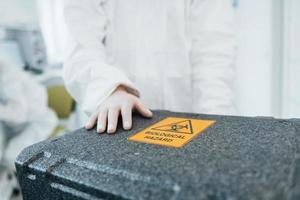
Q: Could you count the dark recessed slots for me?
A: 2